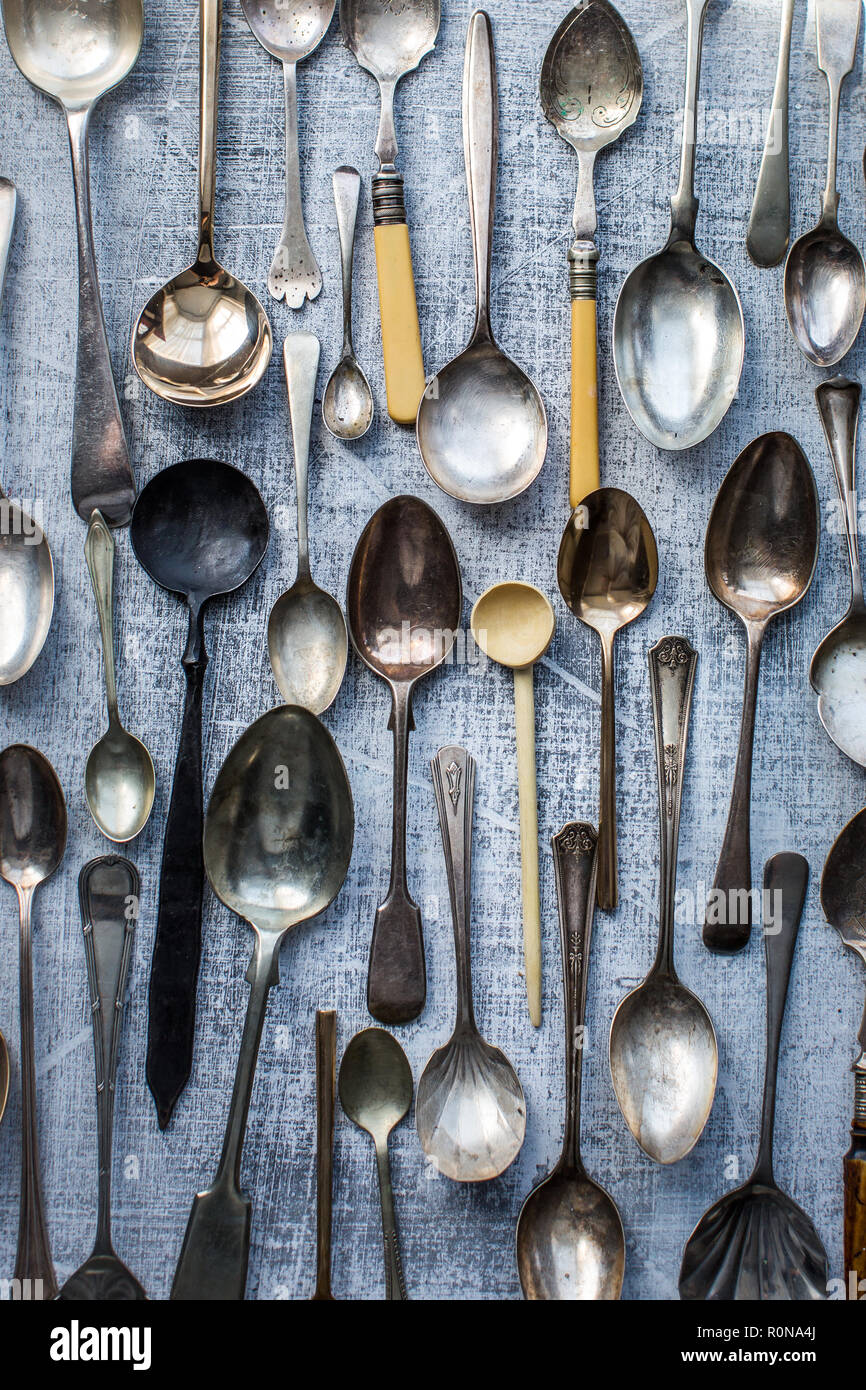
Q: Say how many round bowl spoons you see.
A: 4